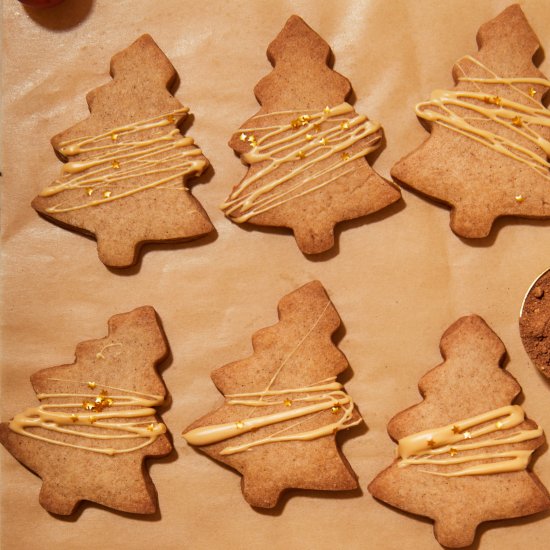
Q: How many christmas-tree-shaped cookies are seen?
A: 6